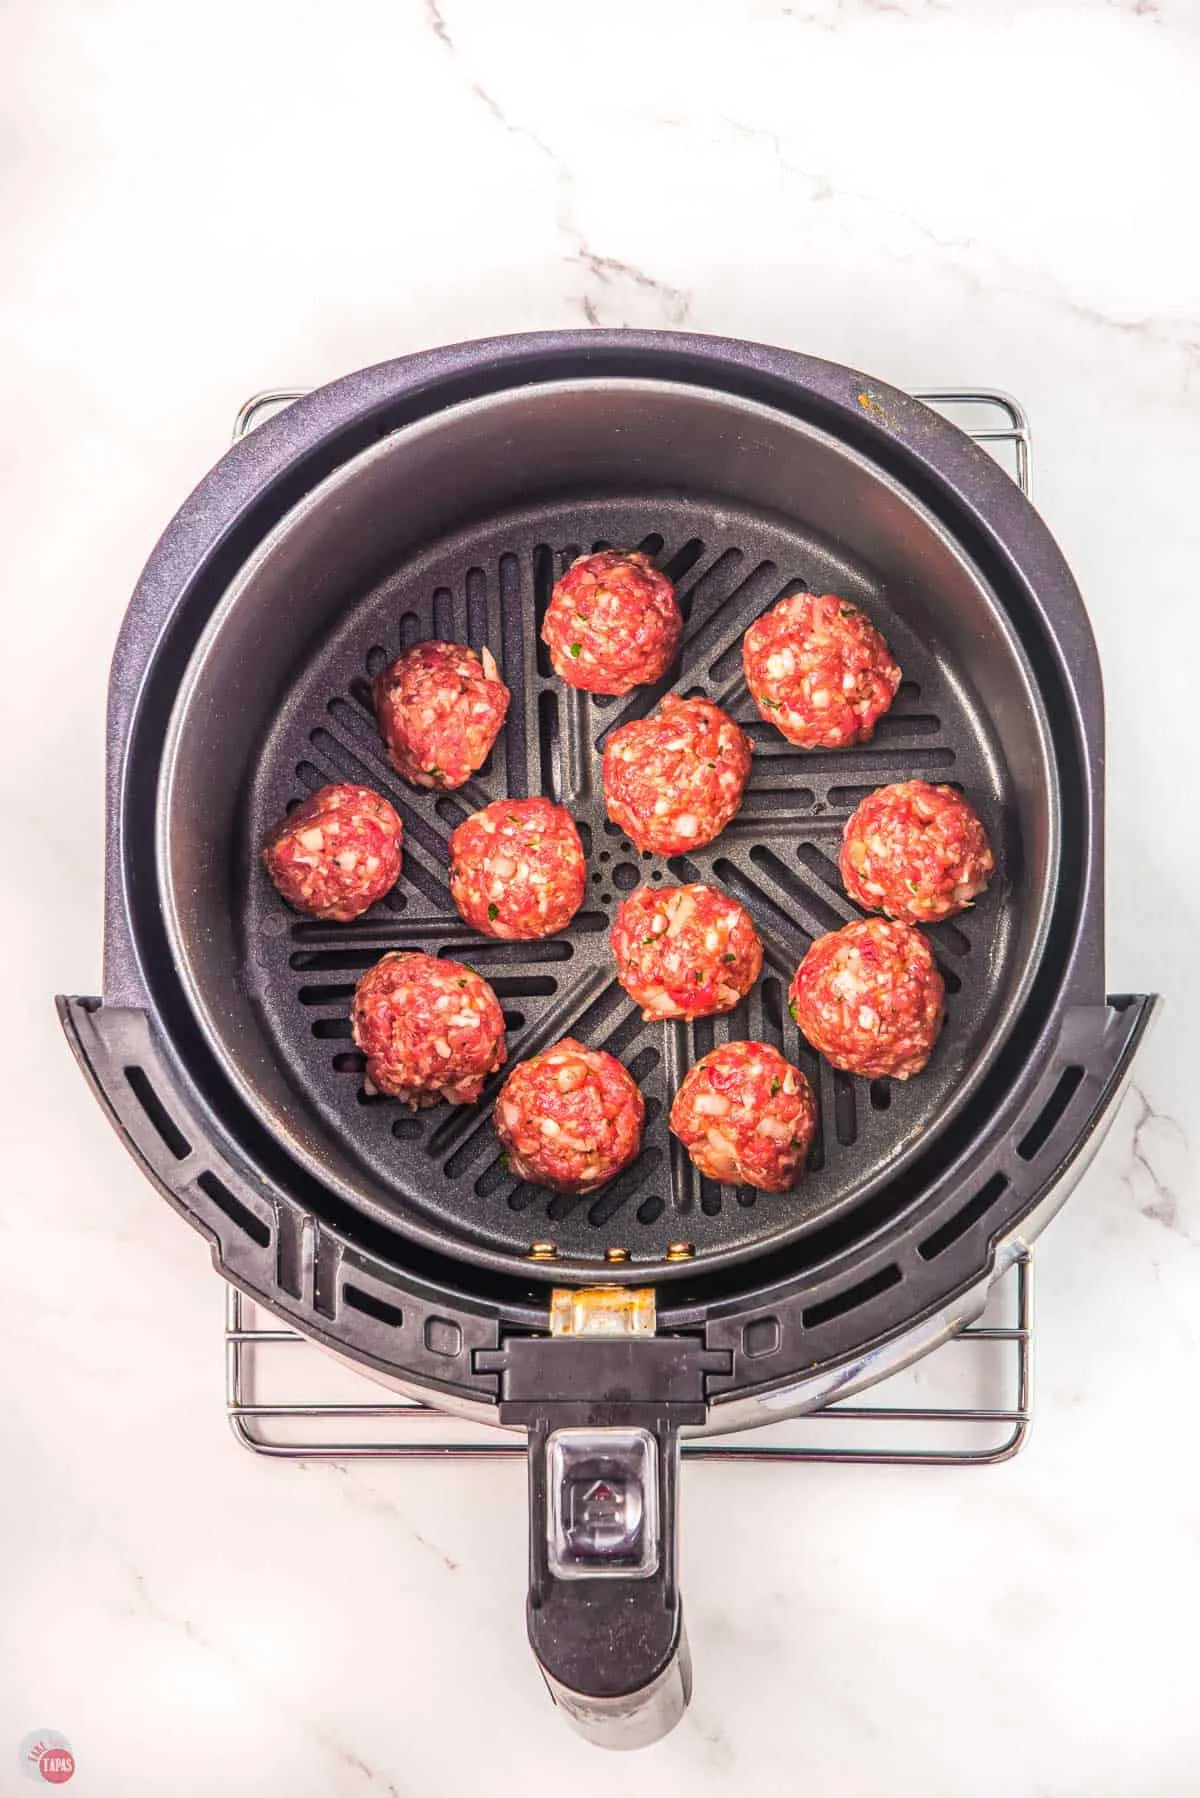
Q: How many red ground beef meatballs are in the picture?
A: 12